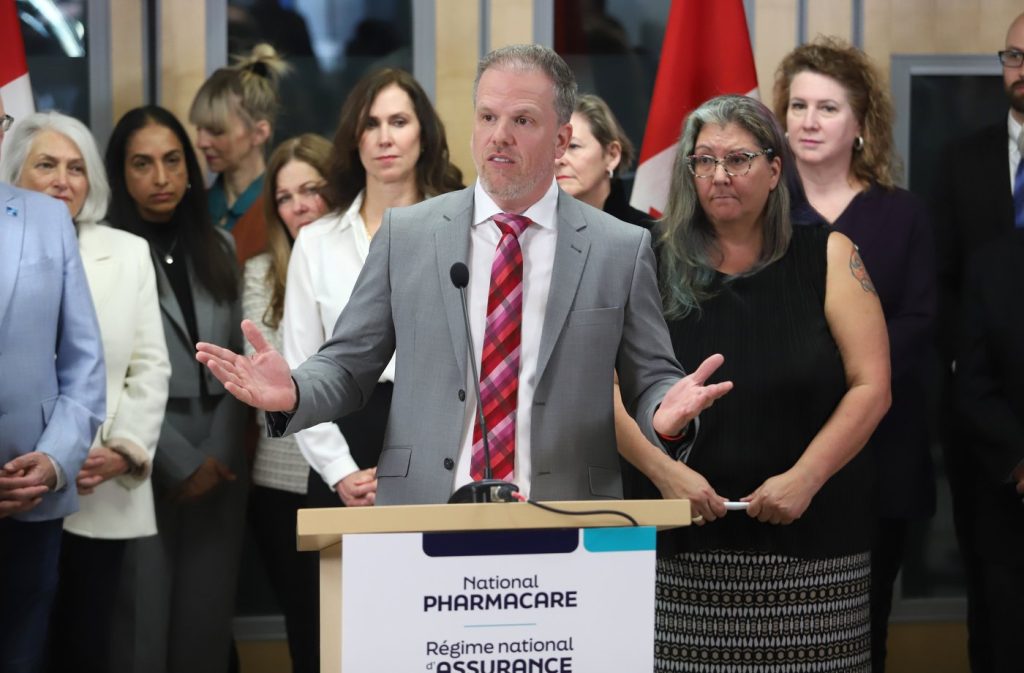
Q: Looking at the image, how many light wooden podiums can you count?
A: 1